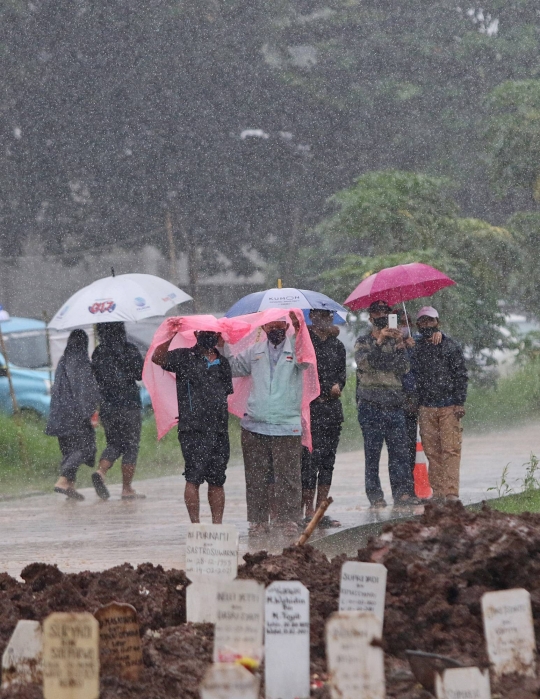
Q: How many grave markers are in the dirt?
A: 11